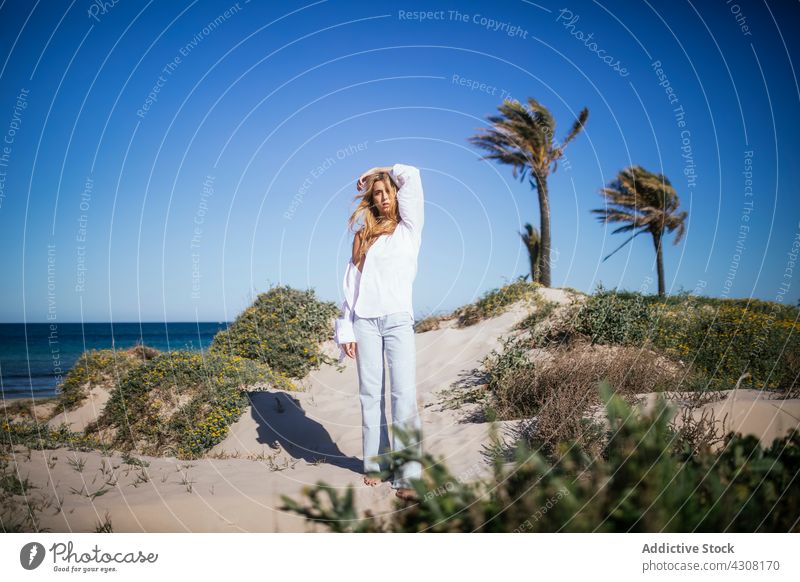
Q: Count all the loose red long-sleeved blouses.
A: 0